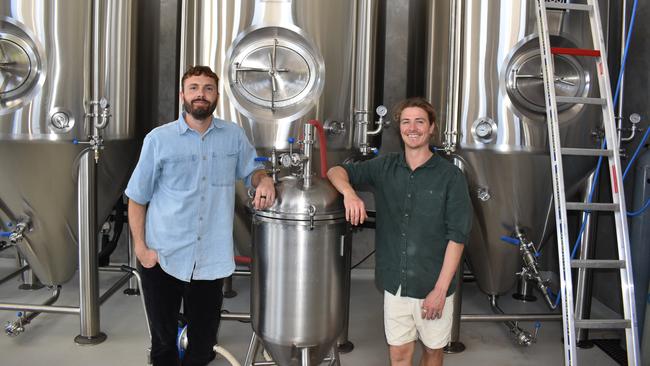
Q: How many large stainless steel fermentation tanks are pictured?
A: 3